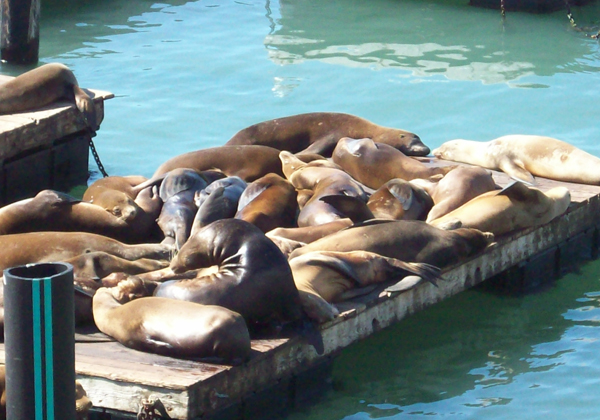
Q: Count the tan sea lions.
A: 2